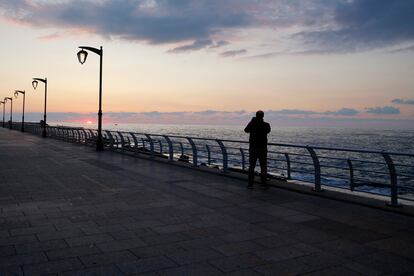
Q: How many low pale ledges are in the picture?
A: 1